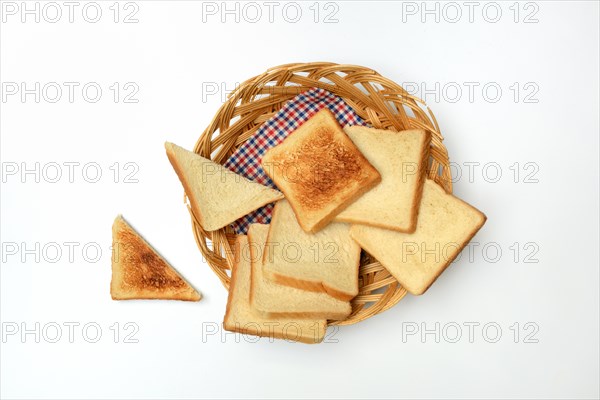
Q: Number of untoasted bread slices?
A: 6